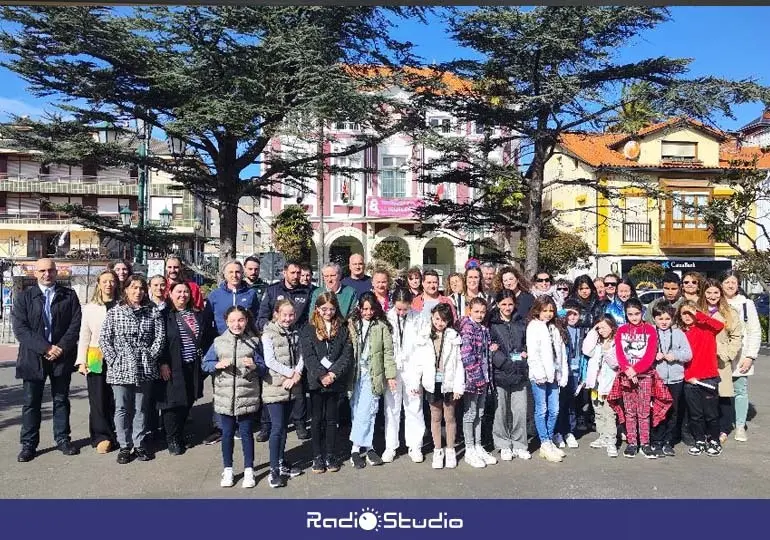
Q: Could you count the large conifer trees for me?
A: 2